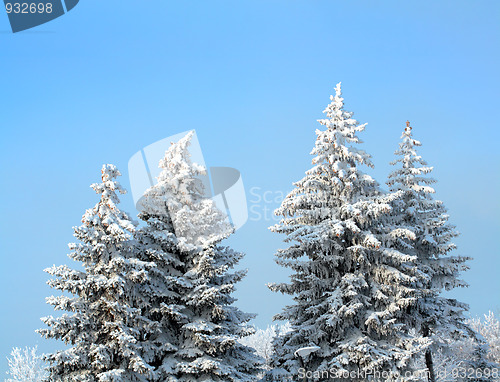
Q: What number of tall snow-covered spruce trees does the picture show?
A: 4